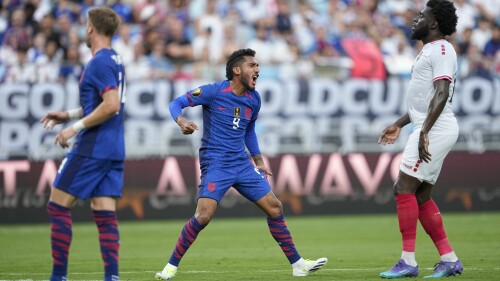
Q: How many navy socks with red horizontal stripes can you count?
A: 4